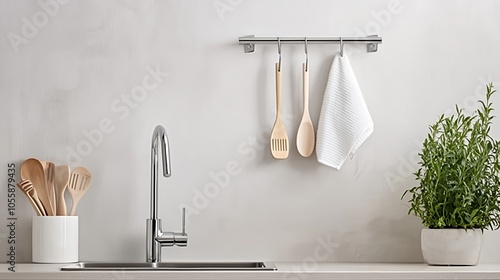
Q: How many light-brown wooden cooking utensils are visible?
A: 7